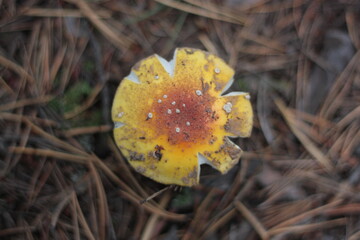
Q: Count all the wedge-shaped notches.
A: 6